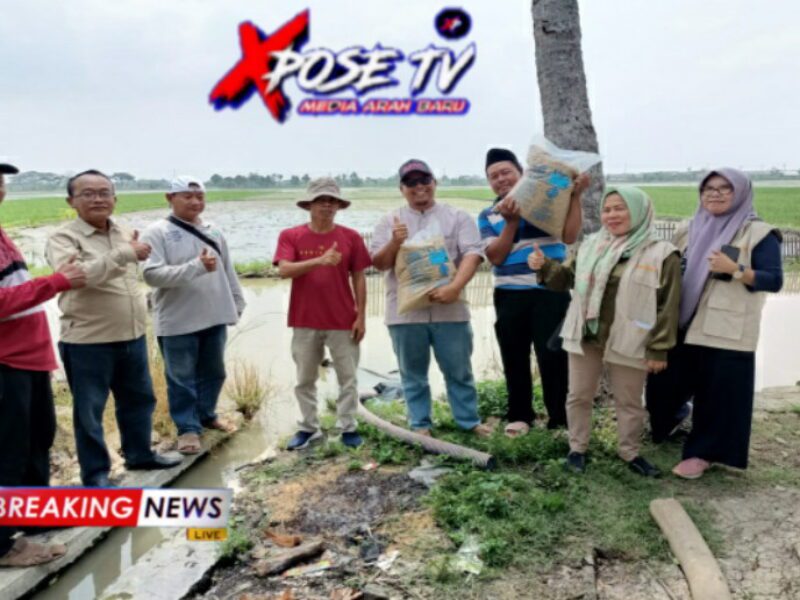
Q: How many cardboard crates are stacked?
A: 0